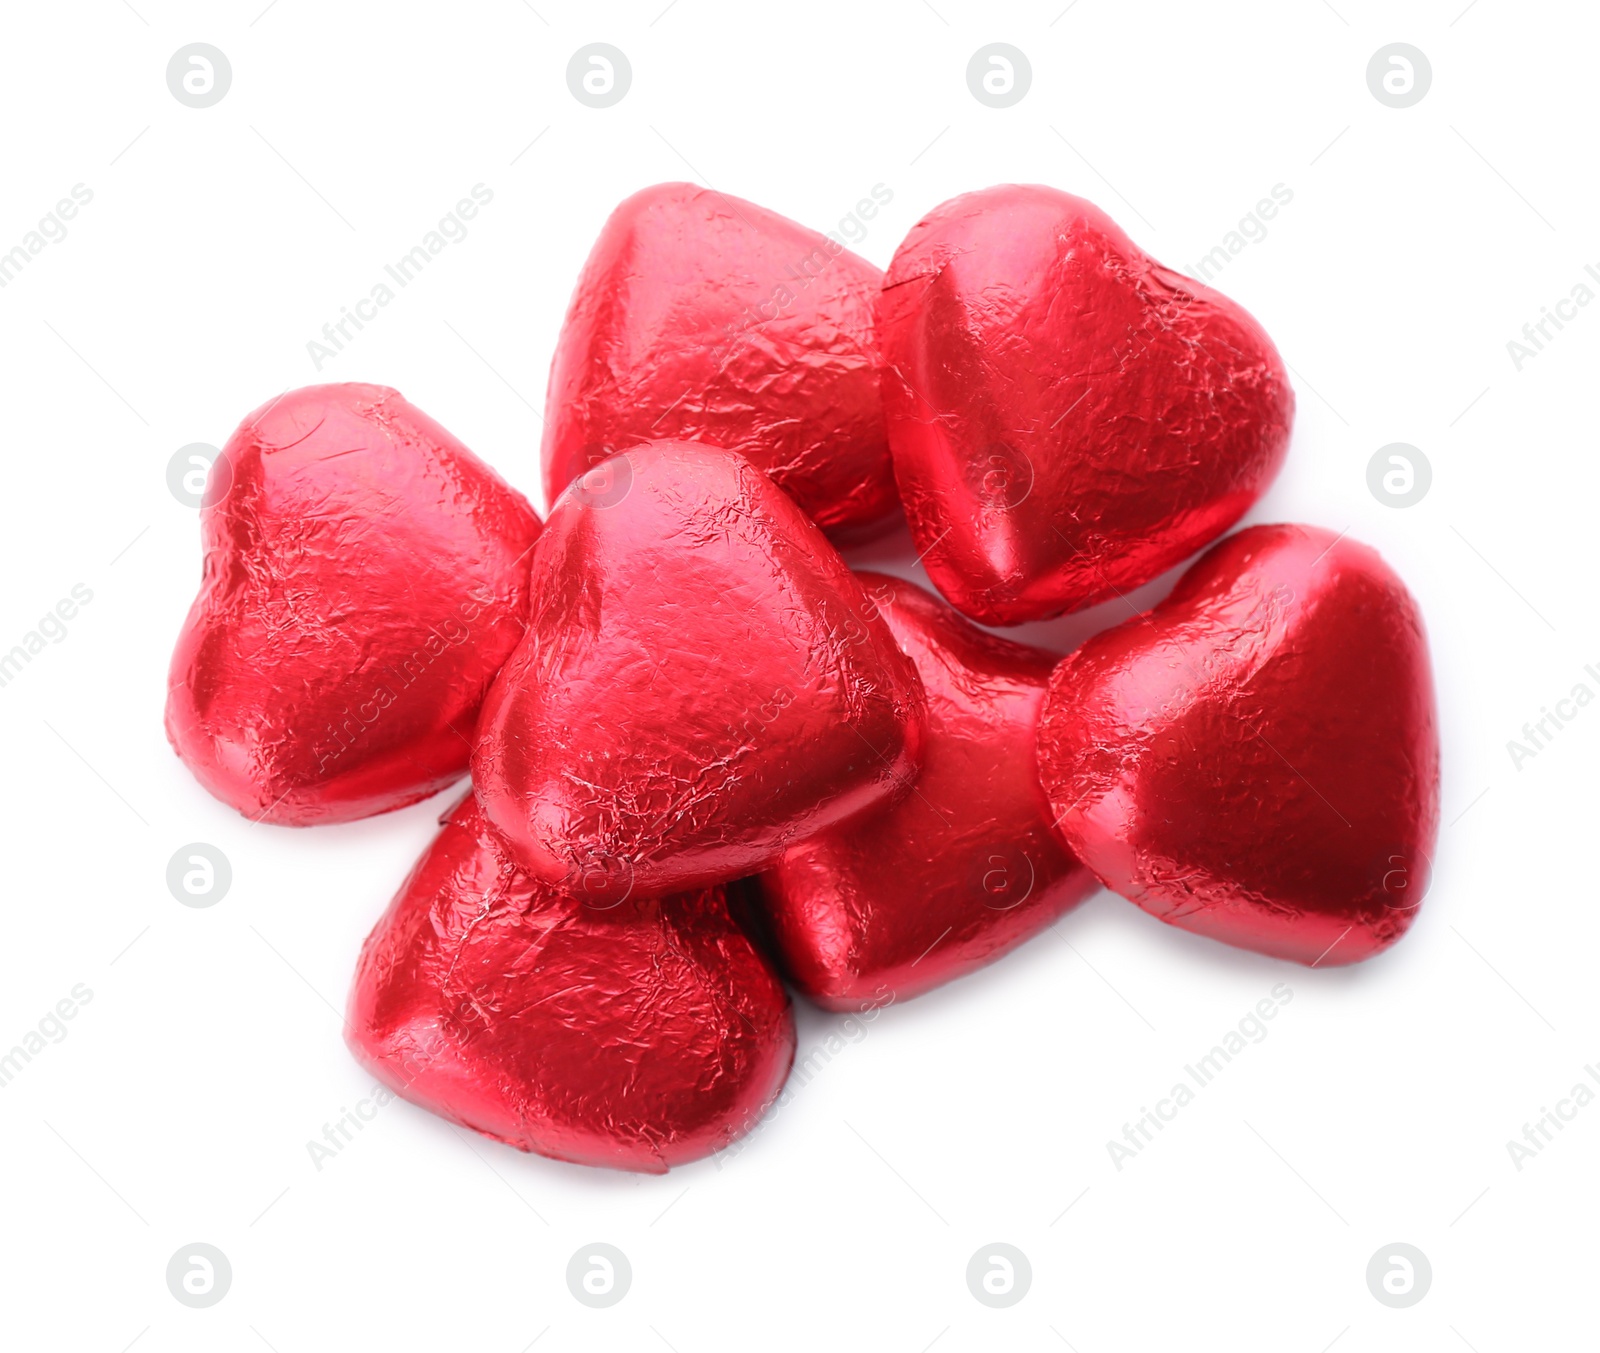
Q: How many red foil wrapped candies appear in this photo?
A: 7